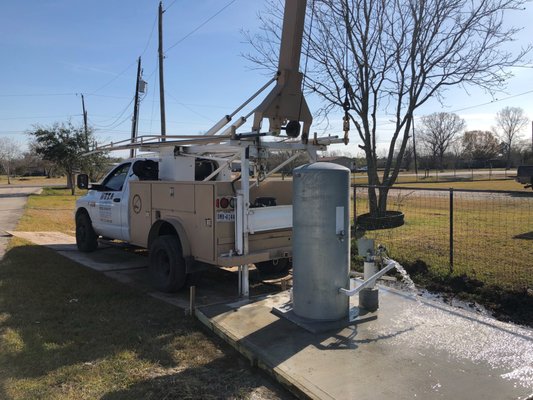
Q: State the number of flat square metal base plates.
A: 1